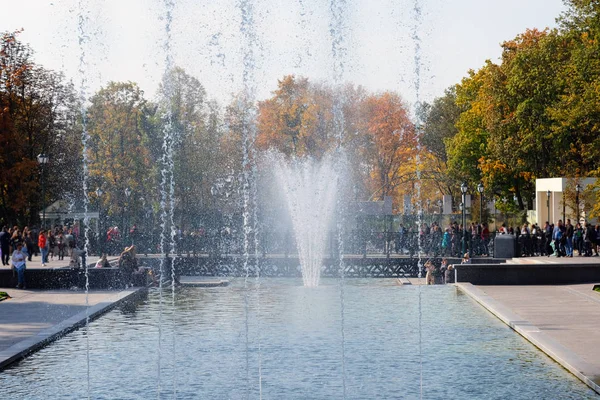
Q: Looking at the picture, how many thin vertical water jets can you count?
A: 7